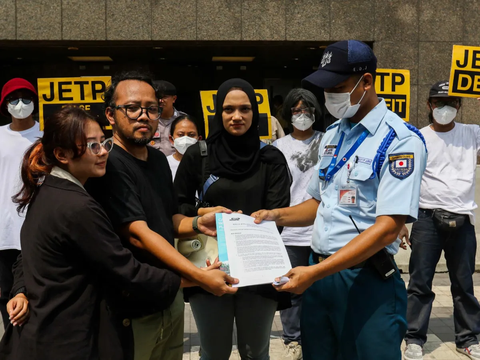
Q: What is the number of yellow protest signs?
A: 4